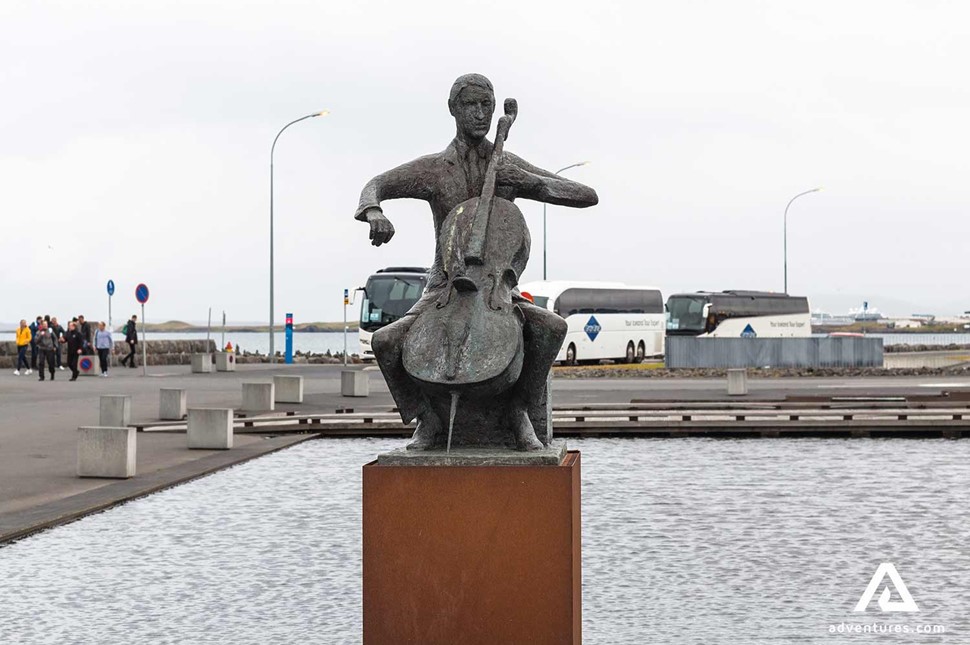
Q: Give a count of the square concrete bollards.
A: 11